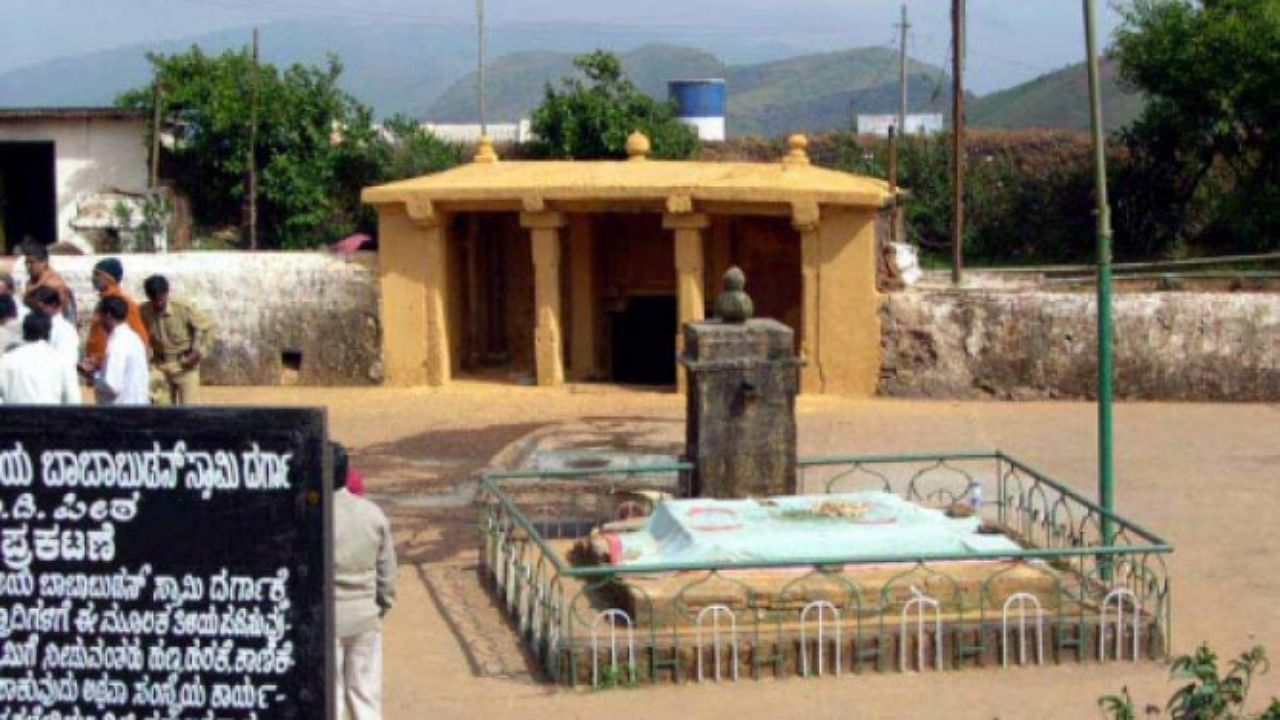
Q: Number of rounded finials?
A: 4